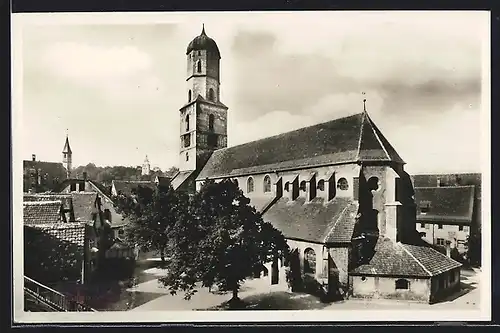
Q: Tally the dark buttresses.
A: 4